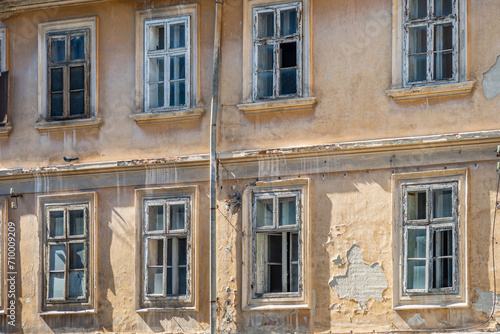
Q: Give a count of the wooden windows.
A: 8